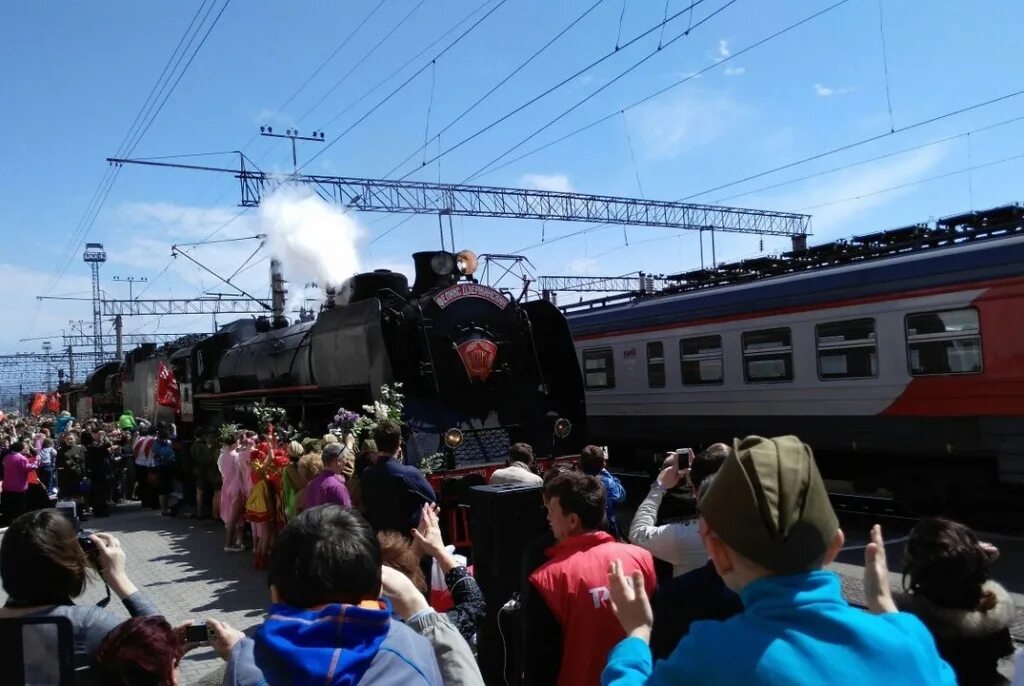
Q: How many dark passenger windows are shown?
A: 6